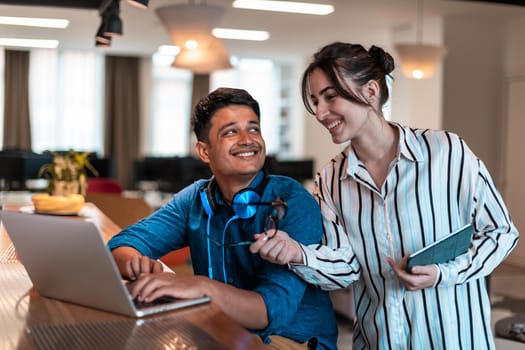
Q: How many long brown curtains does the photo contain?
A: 3